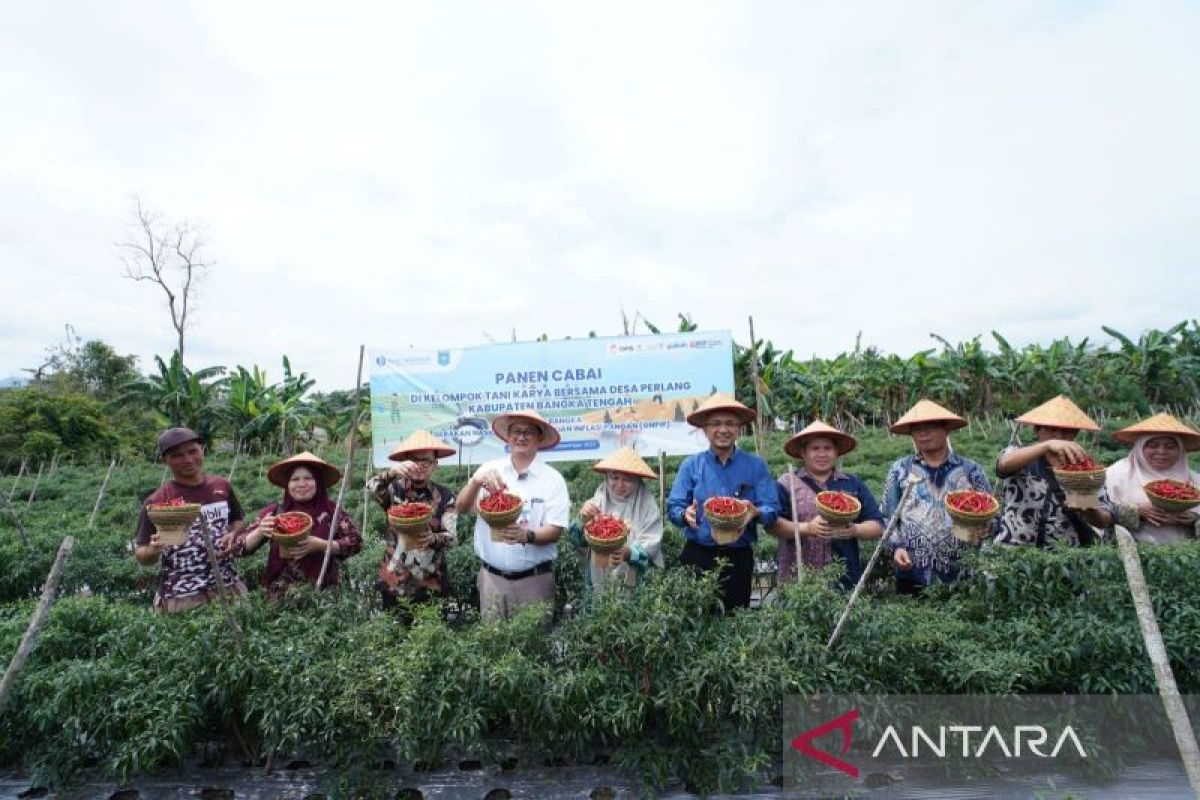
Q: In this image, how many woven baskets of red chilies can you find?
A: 10